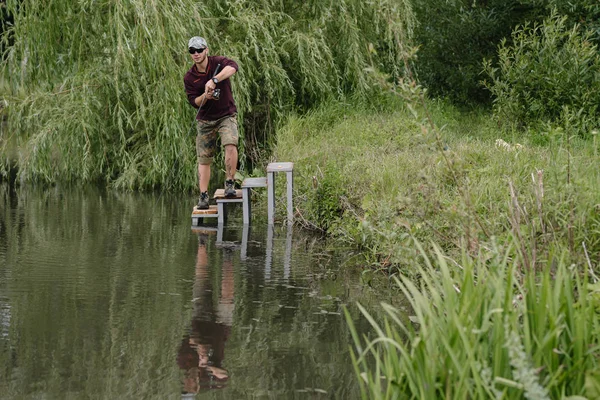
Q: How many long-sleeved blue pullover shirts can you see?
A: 0